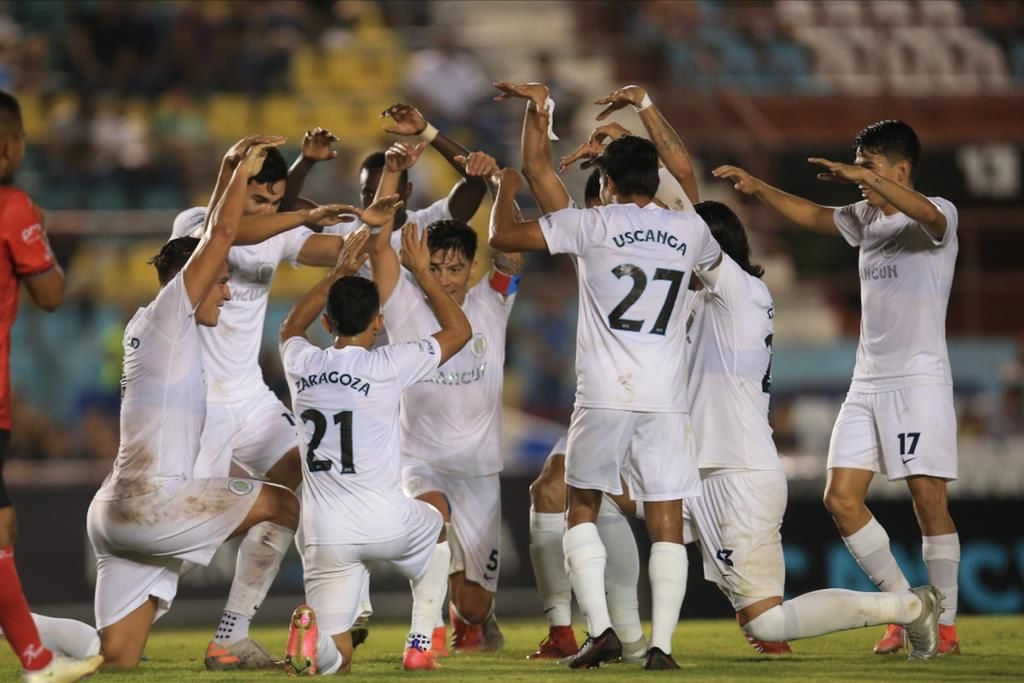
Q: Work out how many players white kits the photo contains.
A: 9